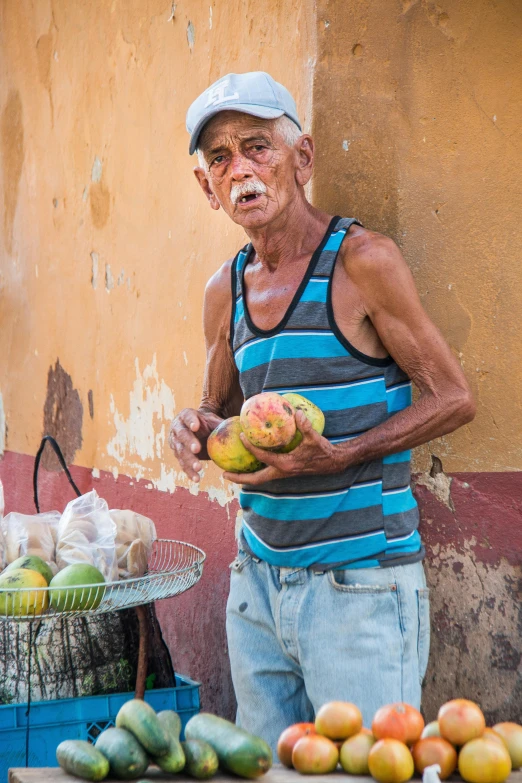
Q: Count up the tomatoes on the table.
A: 13